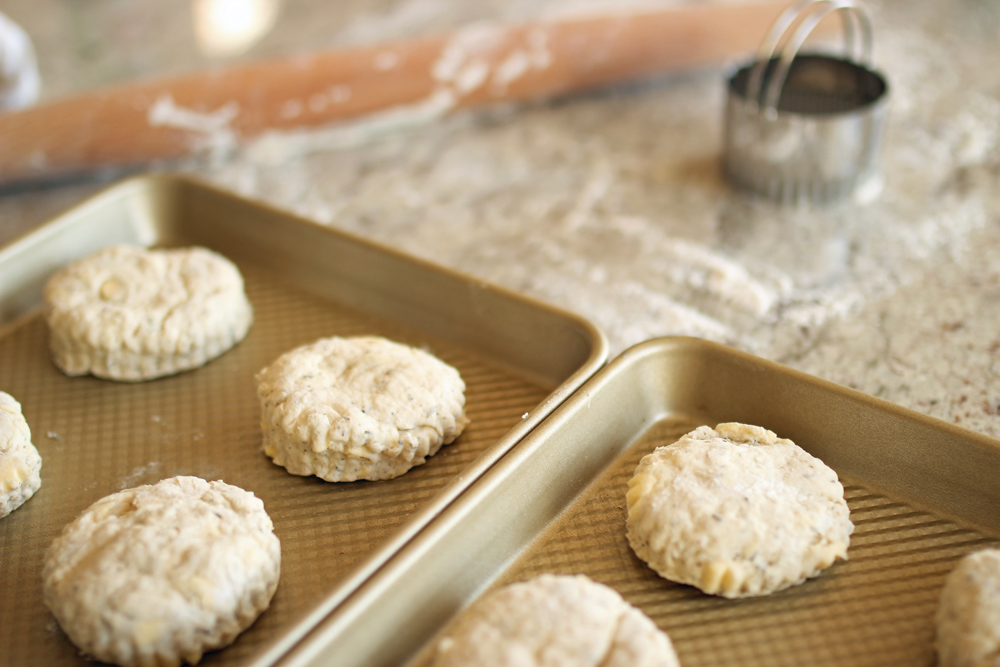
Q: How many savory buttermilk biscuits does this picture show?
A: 7